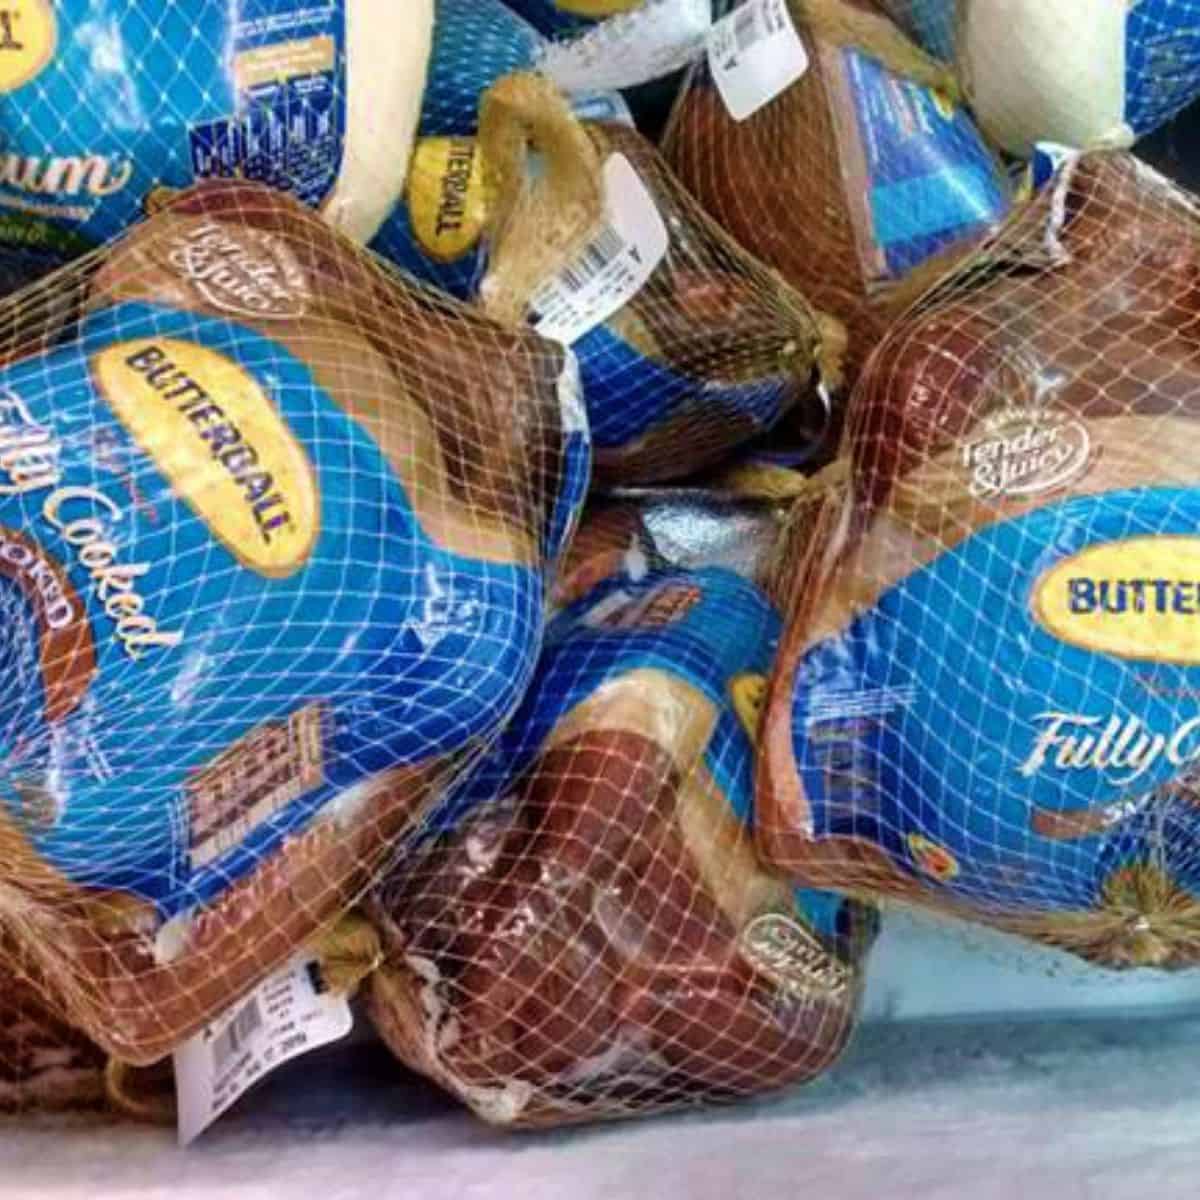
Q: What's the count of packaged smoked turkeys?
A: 5